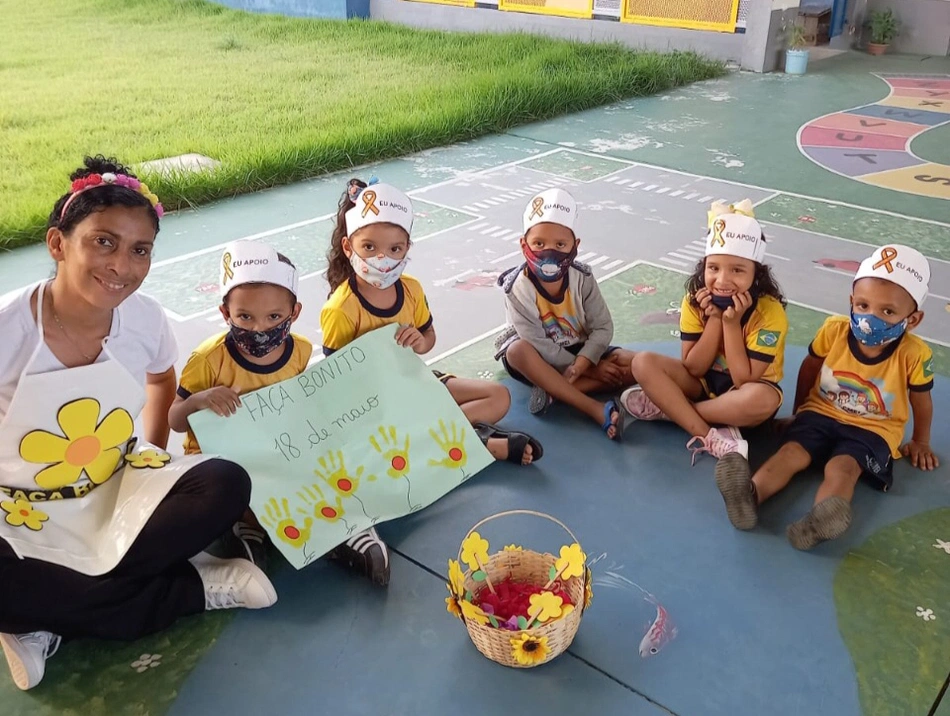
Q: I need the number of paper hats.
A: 5